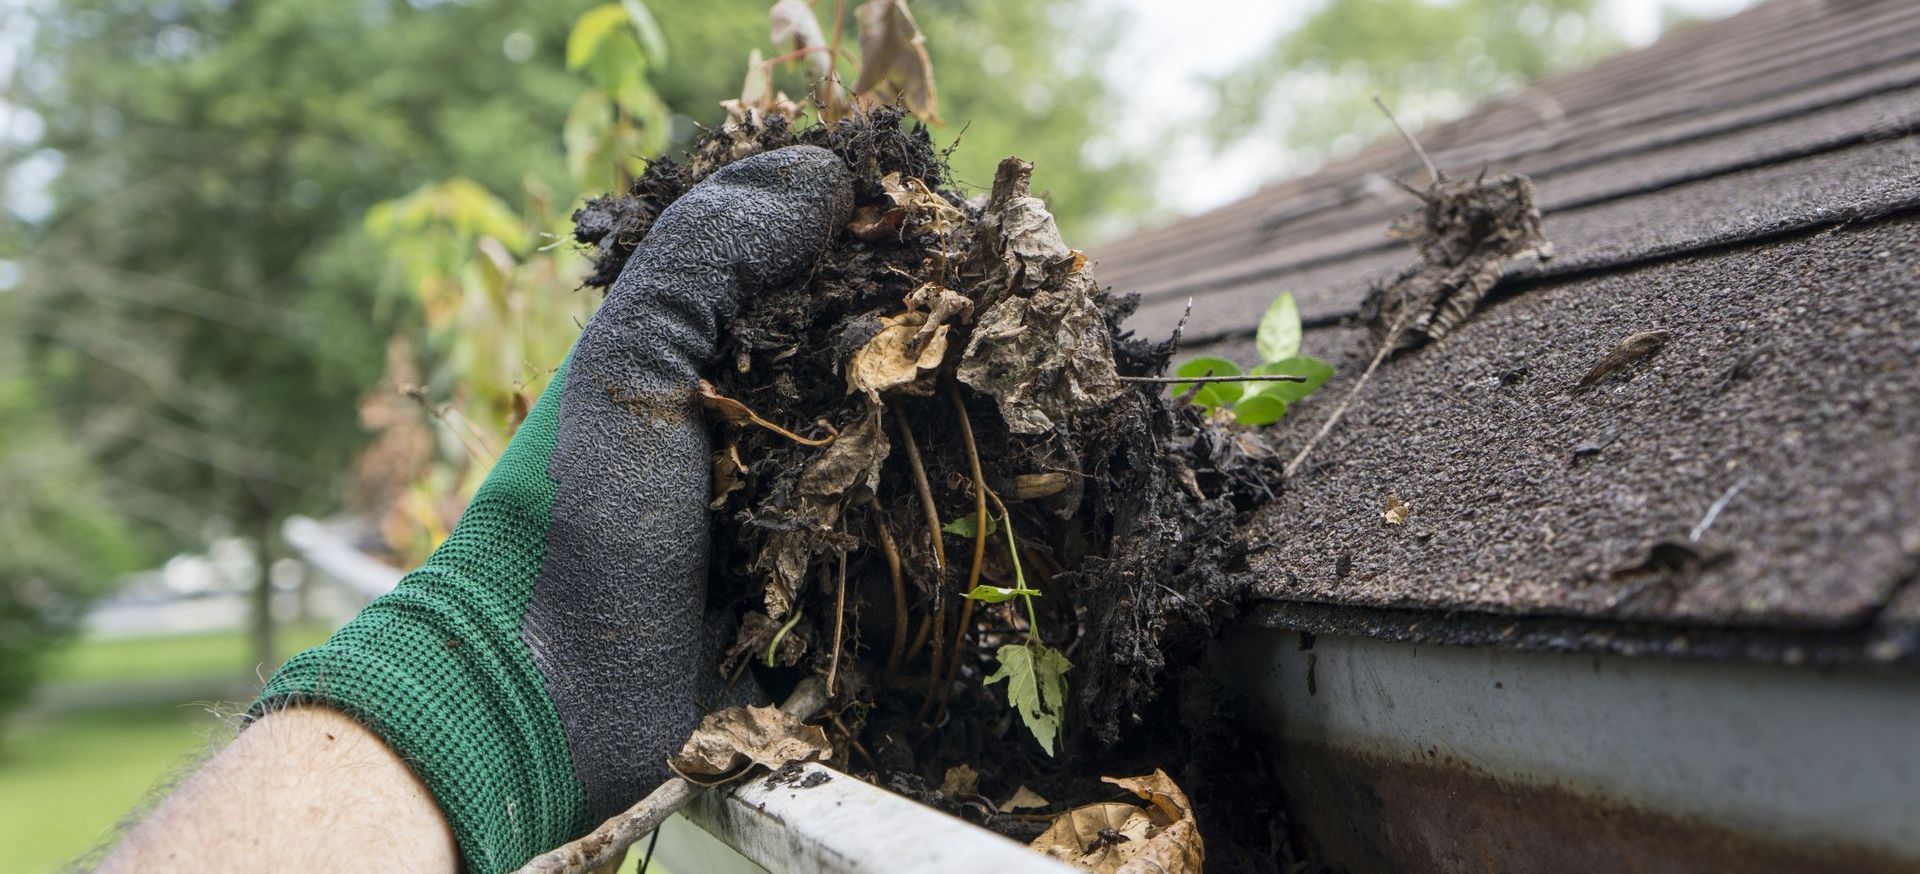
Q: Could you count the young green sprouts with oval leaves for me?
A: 1